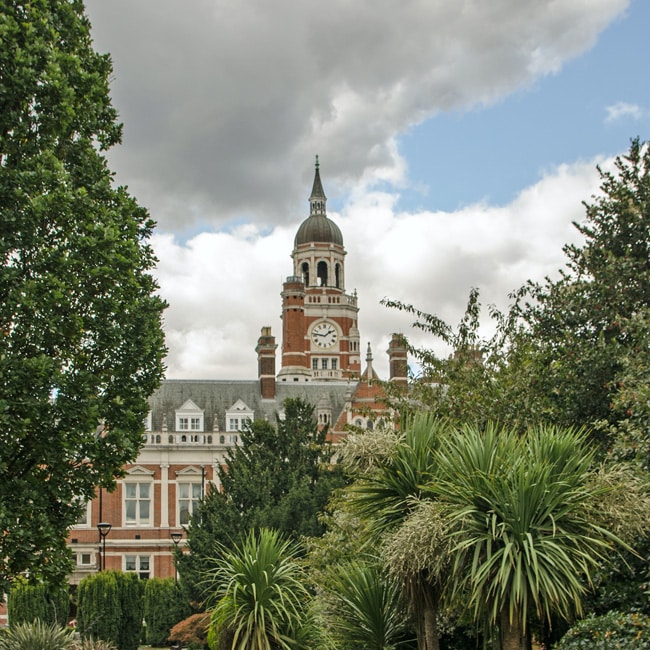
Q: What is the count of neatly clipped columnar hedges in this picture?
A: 3